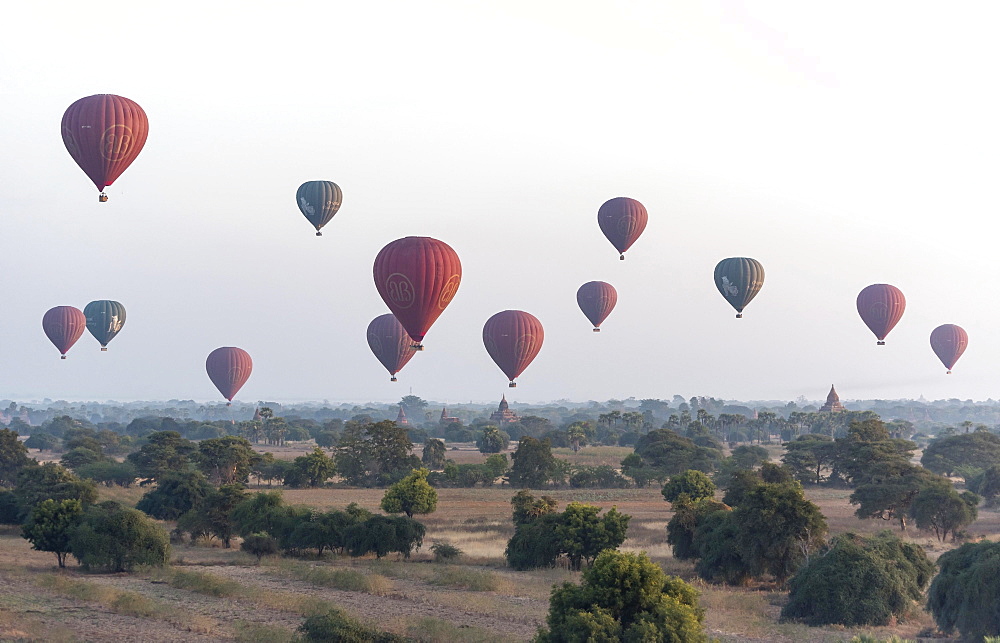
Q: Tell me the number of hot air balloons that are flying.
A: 13